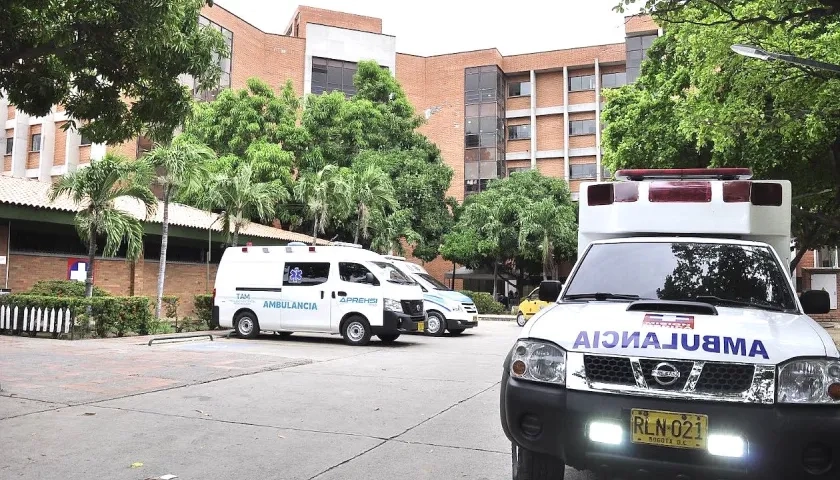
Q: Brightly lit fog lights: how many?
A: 2